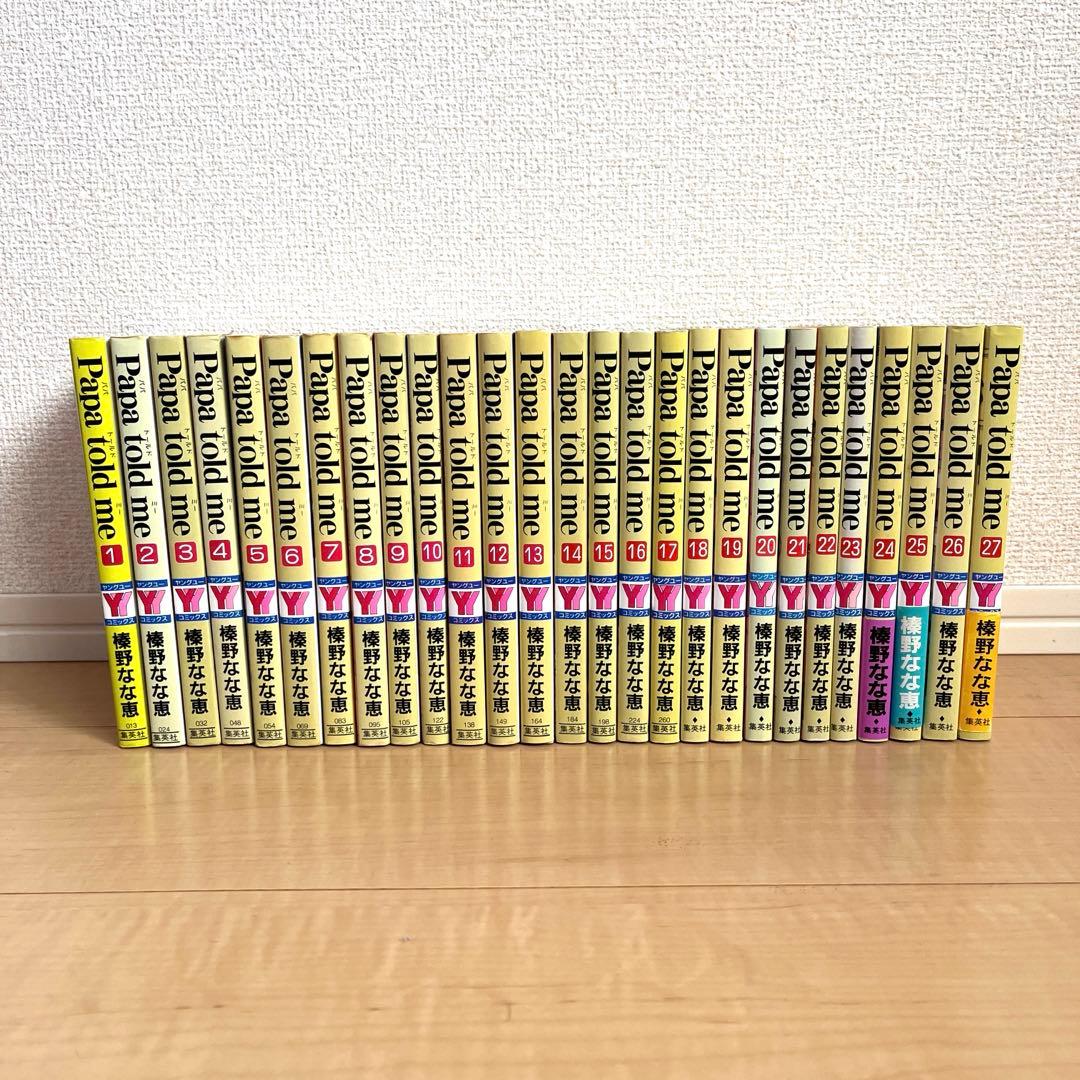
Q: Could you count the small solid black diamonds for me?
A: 10